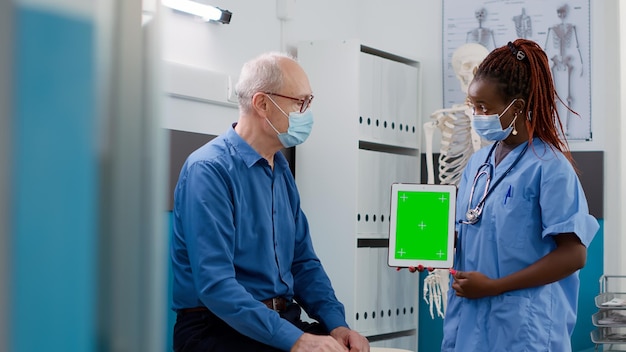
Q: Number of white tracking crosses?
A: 5